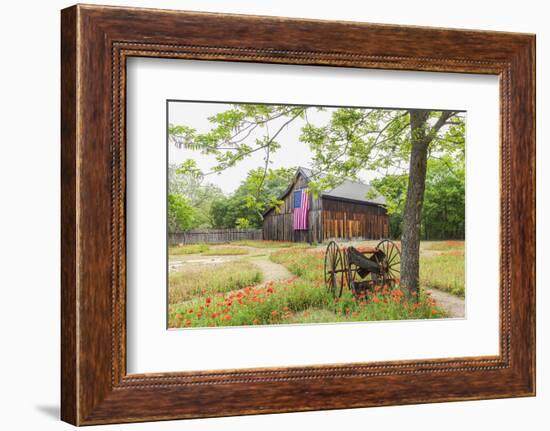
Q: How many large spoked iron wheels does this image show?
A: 2